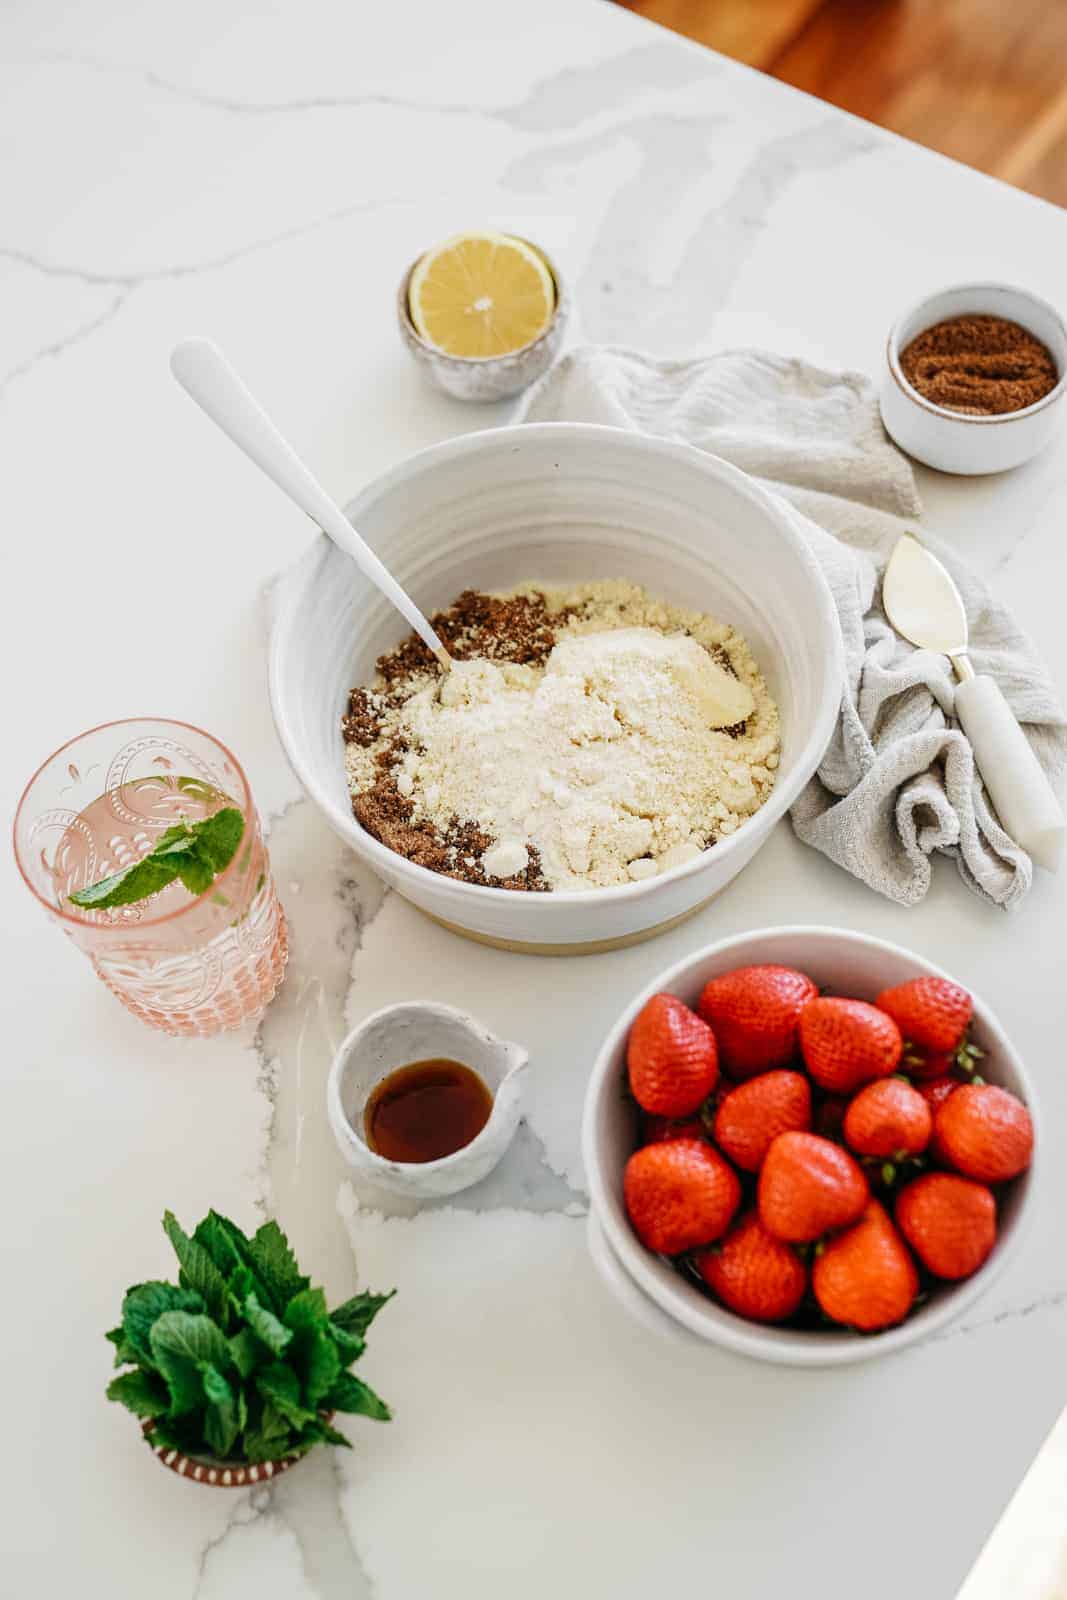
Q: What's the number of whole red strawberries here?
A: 12